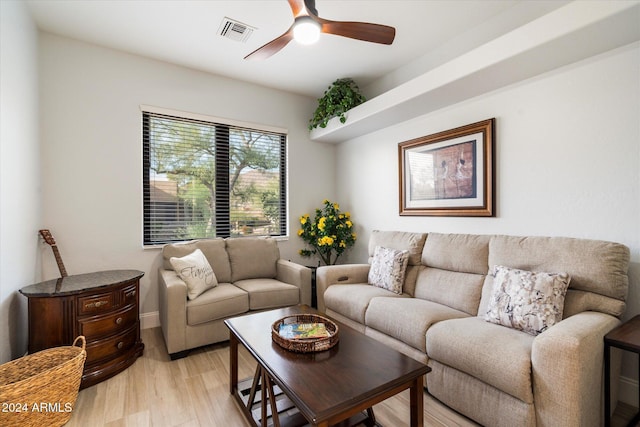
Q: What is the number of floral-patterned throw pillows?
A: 2